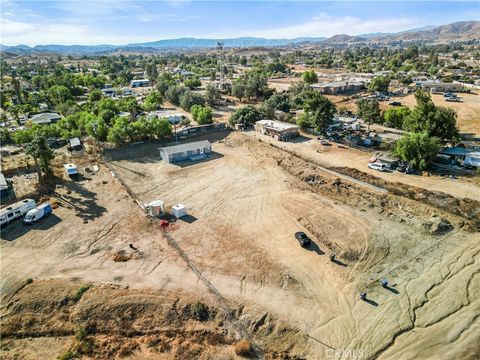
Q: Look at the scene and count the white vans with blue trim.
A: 1